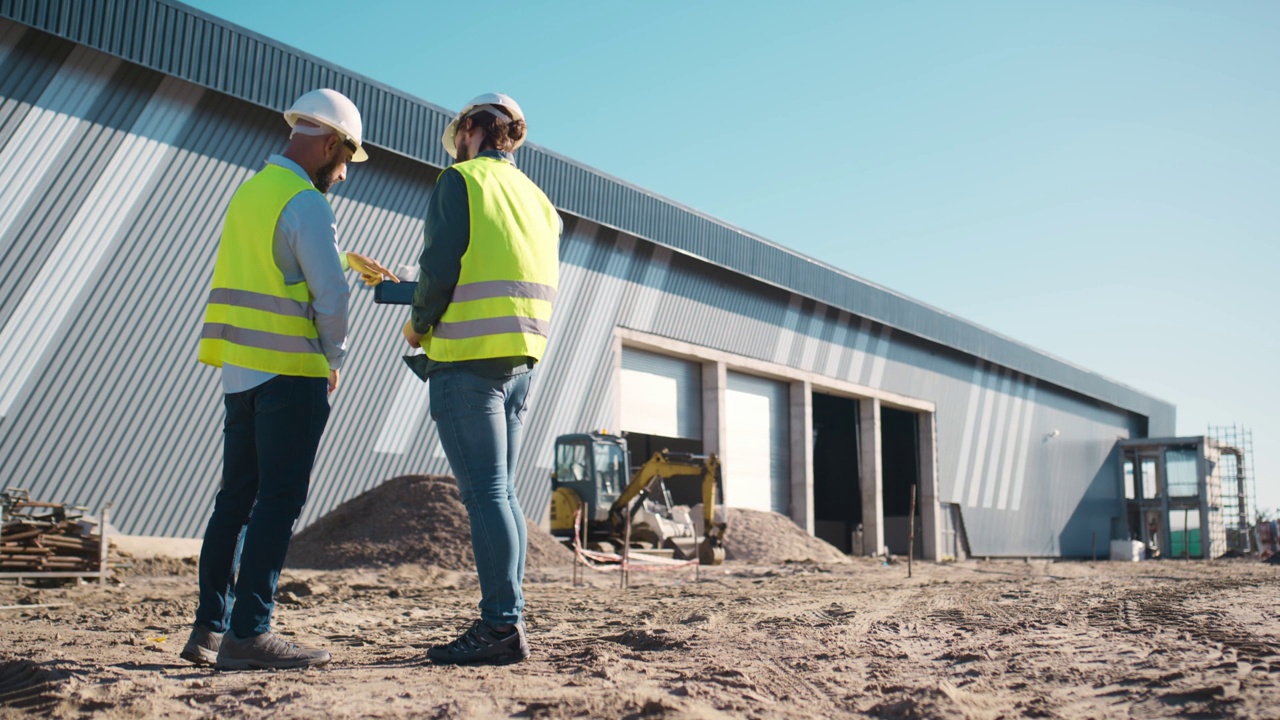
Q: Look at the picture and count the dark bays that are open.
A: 2